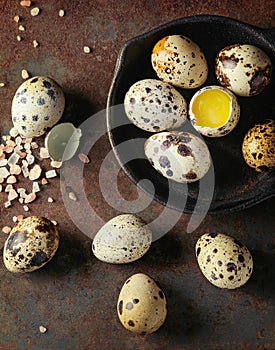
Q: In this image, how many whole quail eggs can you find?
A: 10